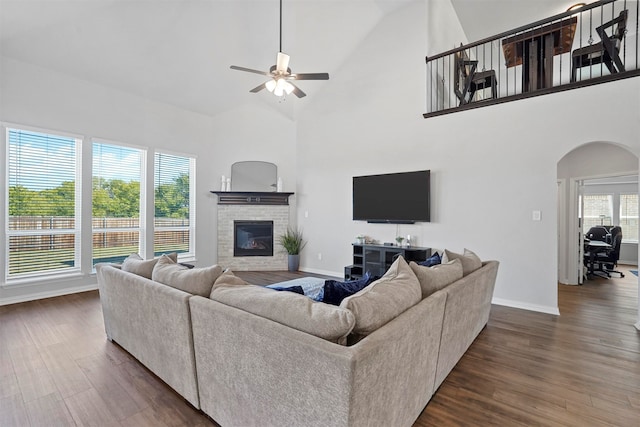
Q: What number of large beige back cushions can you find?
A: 6